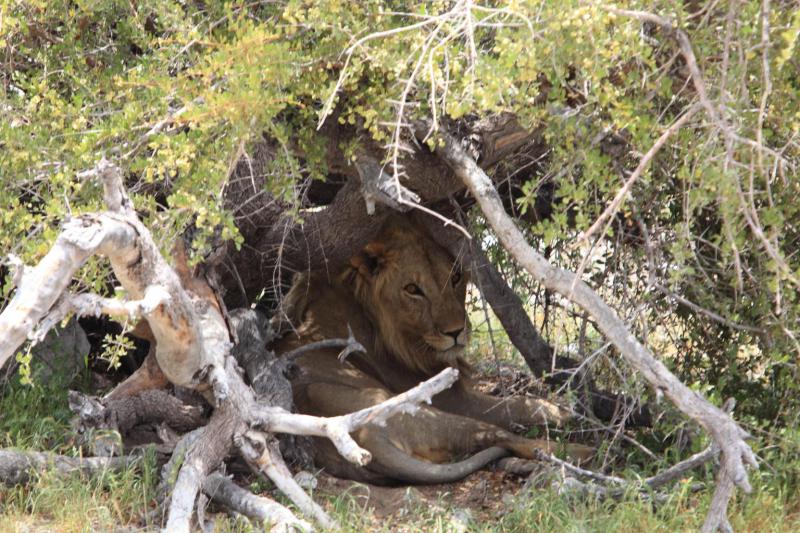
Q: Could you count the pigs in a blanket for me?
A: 0